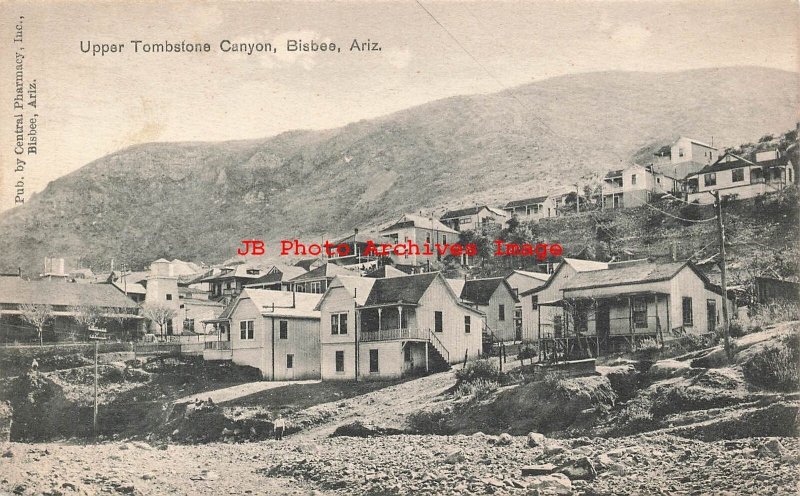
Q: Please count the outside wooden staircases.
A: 2